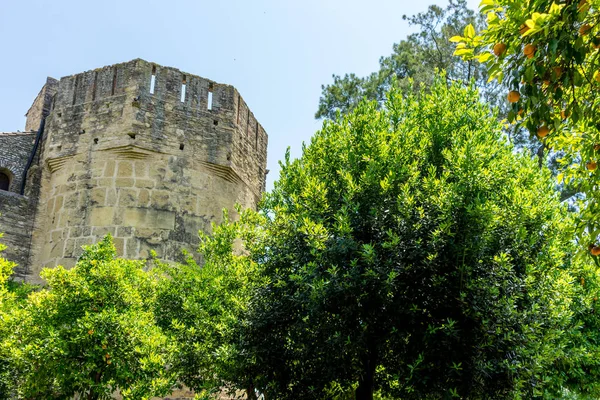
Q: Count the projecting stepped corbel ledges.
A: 3